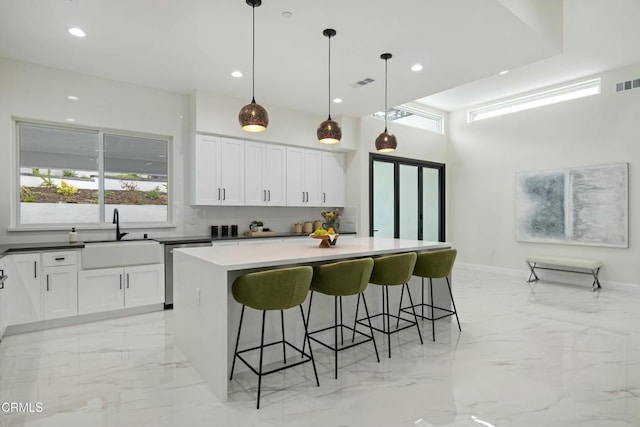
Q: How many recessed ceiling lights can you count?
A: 5